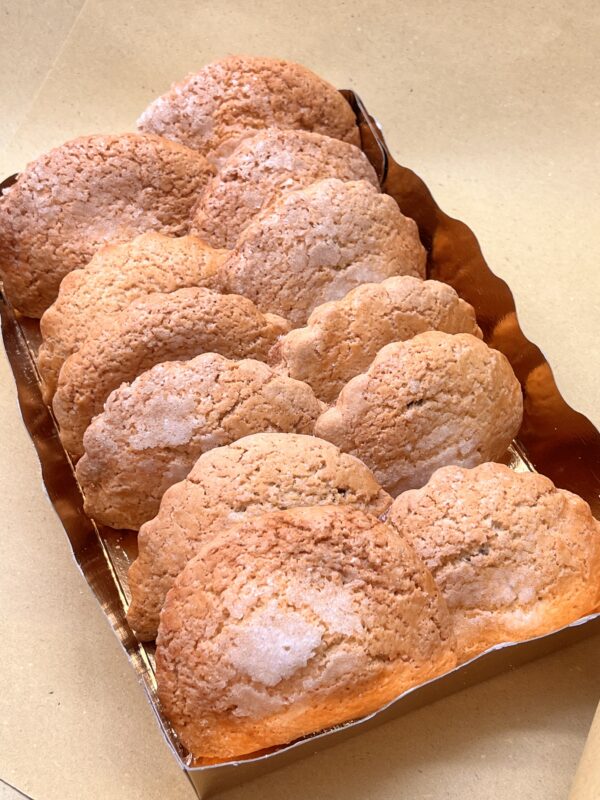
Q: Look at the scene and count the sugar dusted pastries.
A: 12